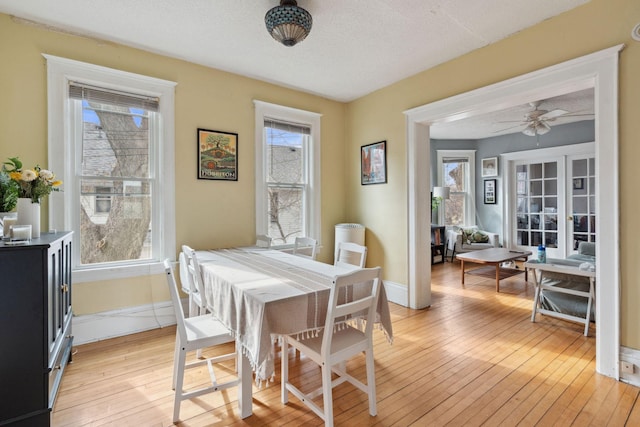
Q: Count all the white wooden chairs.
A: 6